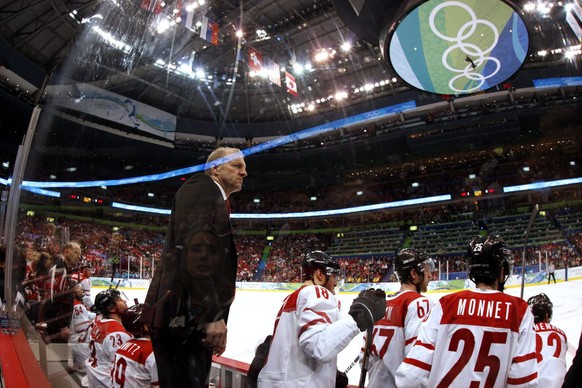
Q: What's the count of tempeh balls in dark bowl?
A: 0